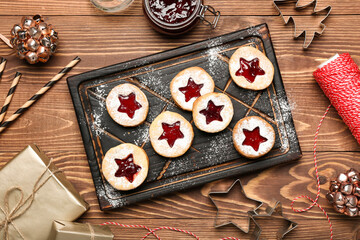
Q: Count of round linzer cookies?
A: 7